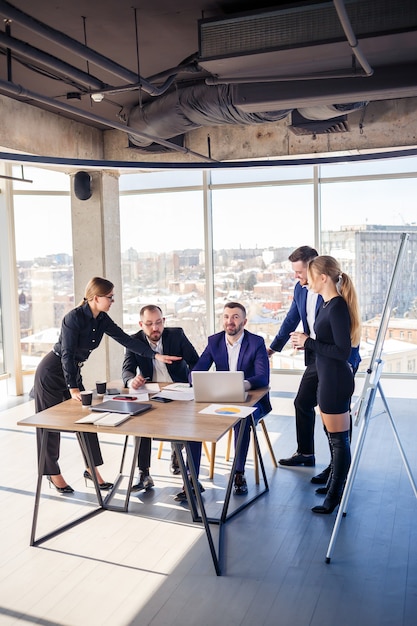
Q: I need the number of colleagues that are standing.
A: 3